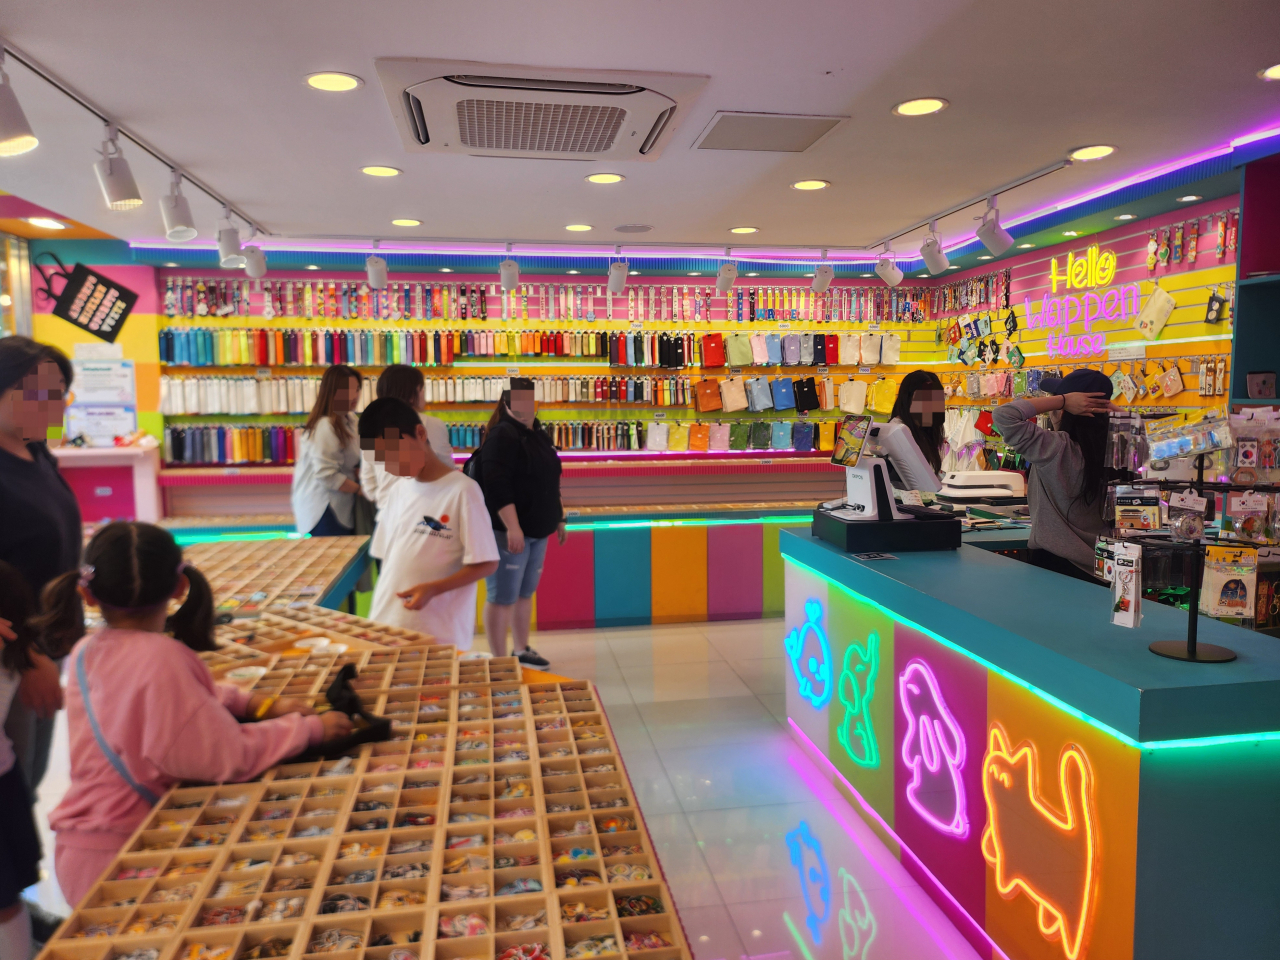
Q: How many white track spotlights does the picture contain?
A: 13